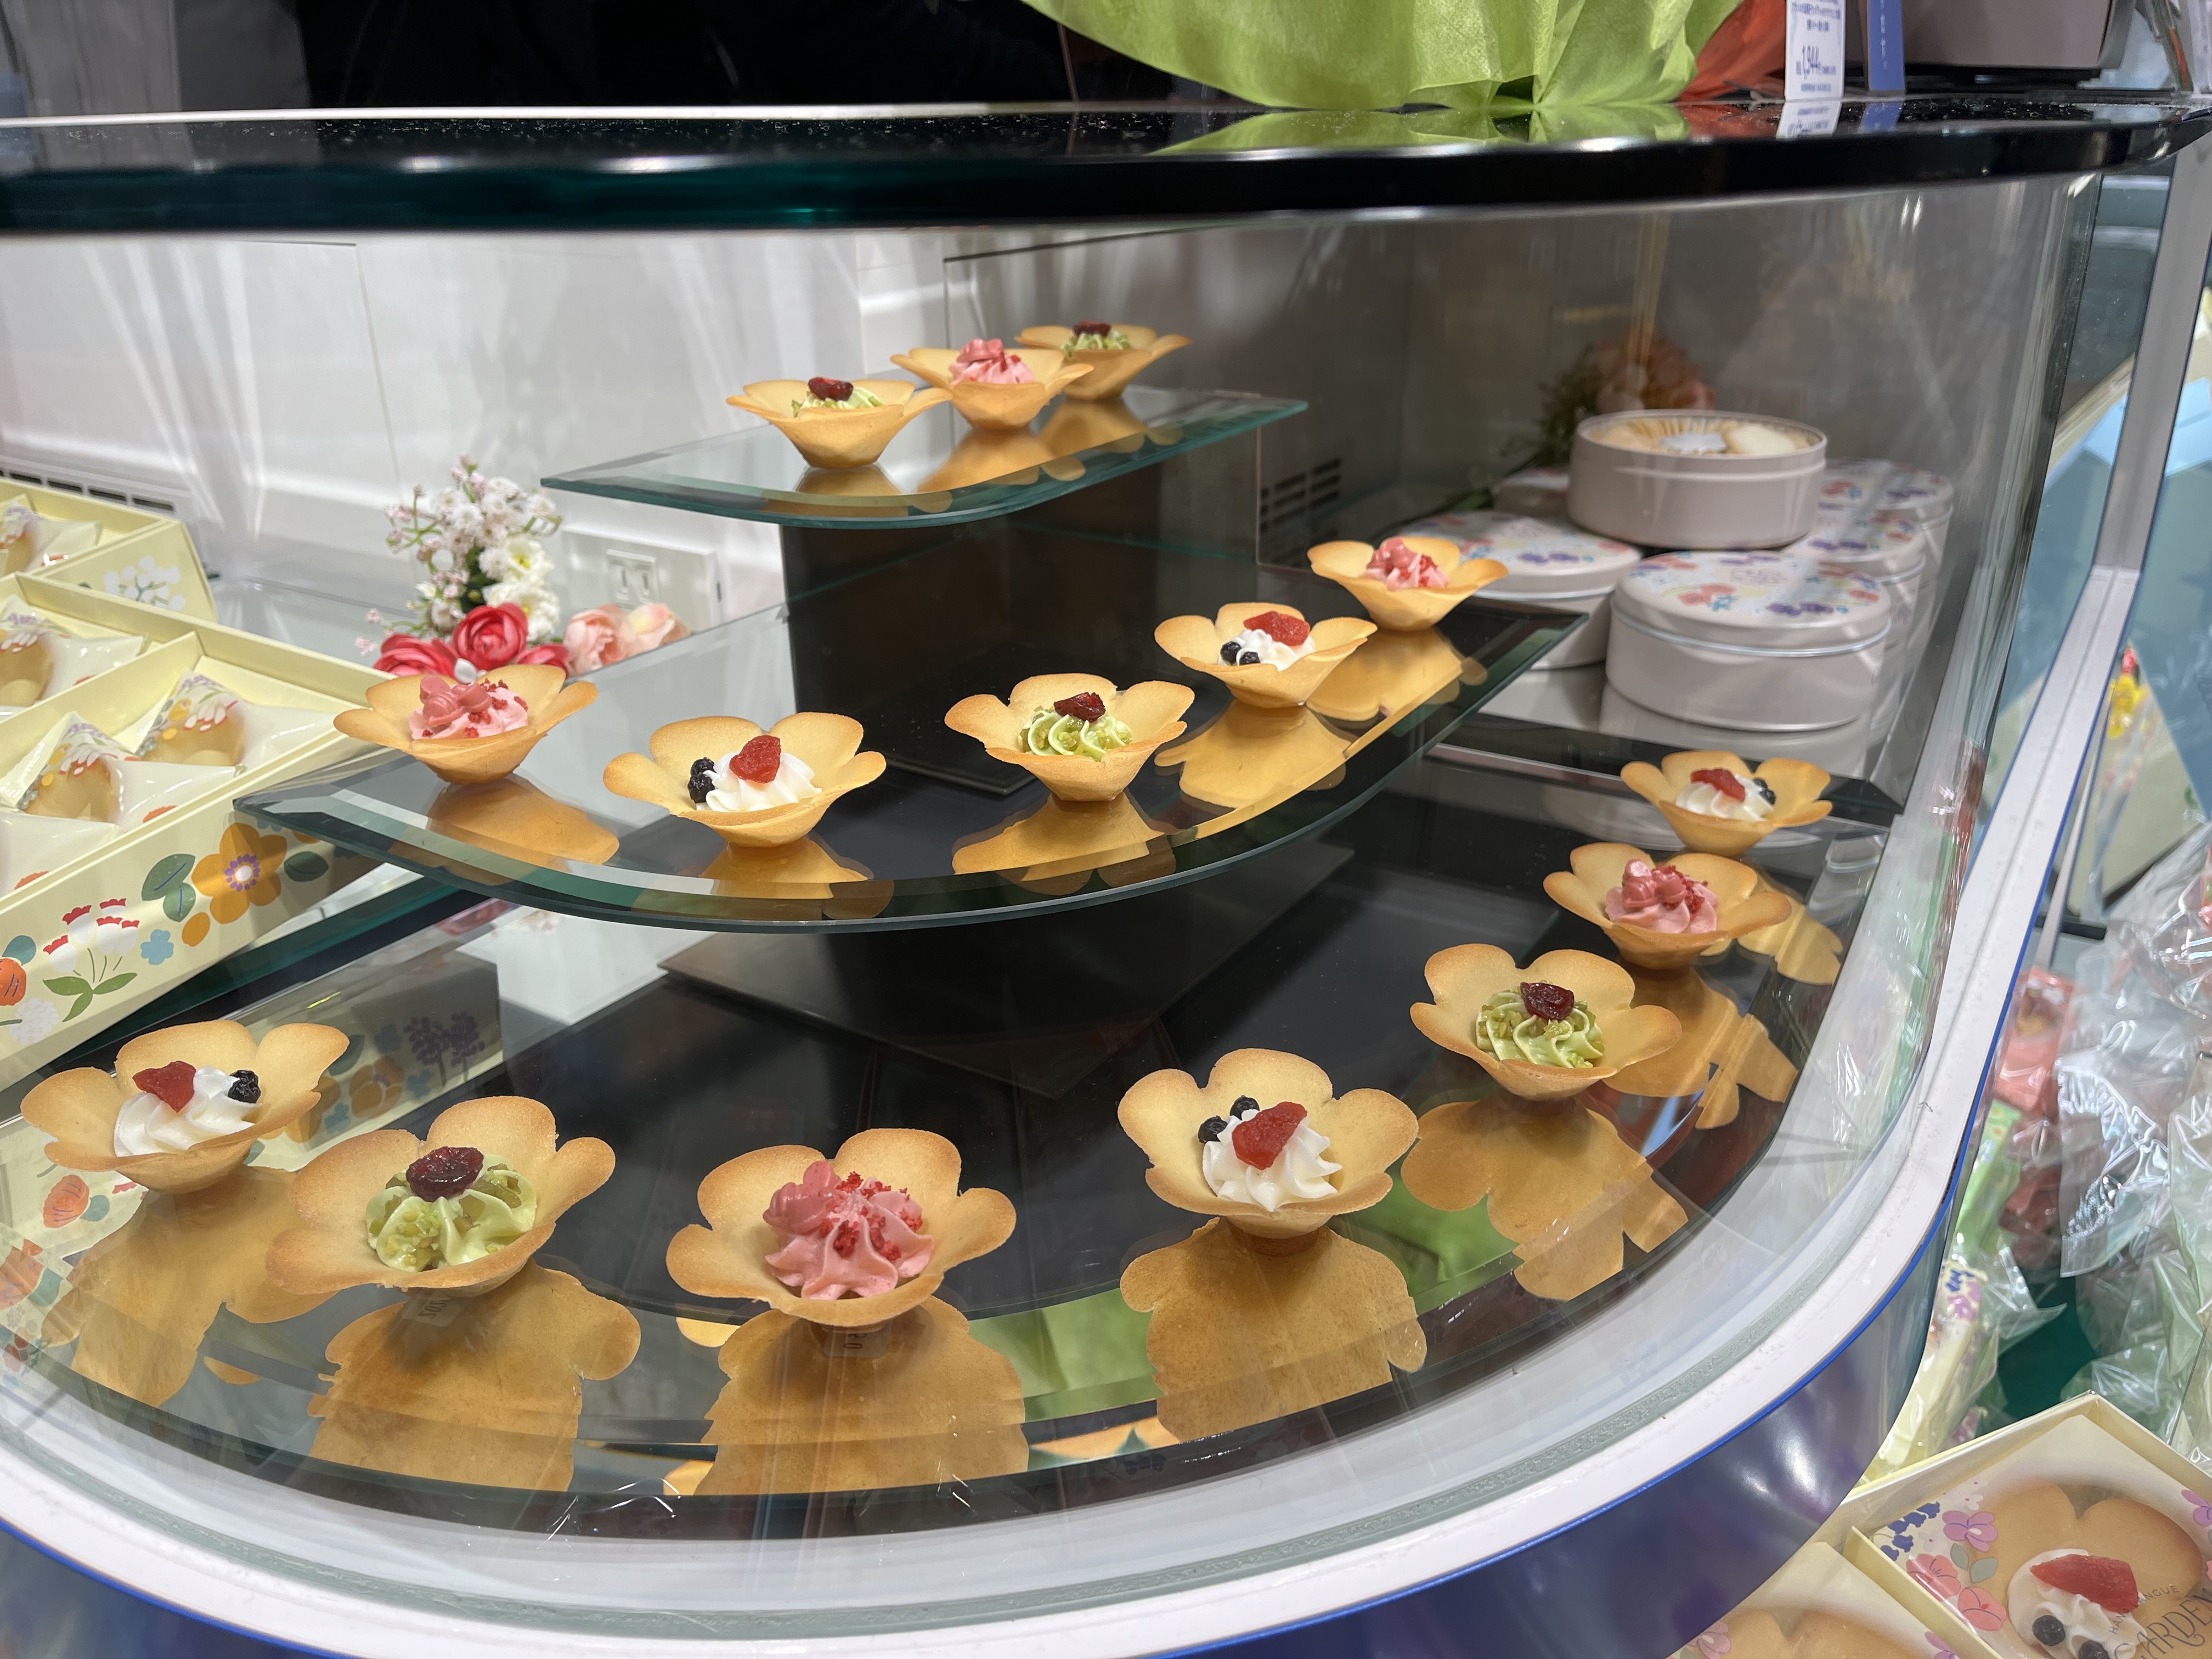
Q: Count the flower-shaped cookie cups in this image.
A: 15